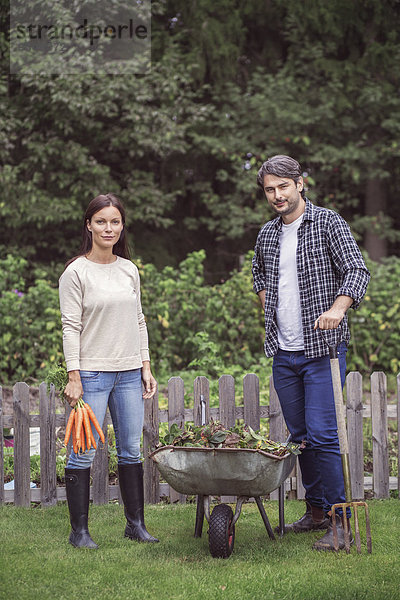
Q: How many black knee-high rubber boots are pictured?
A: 2